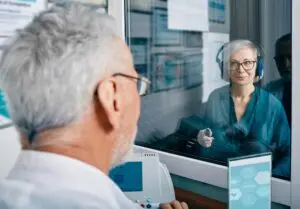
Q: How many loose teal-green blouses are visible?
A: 1